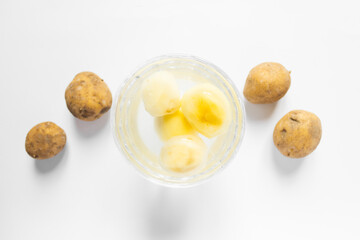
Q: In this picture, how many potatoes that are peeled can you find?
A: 4